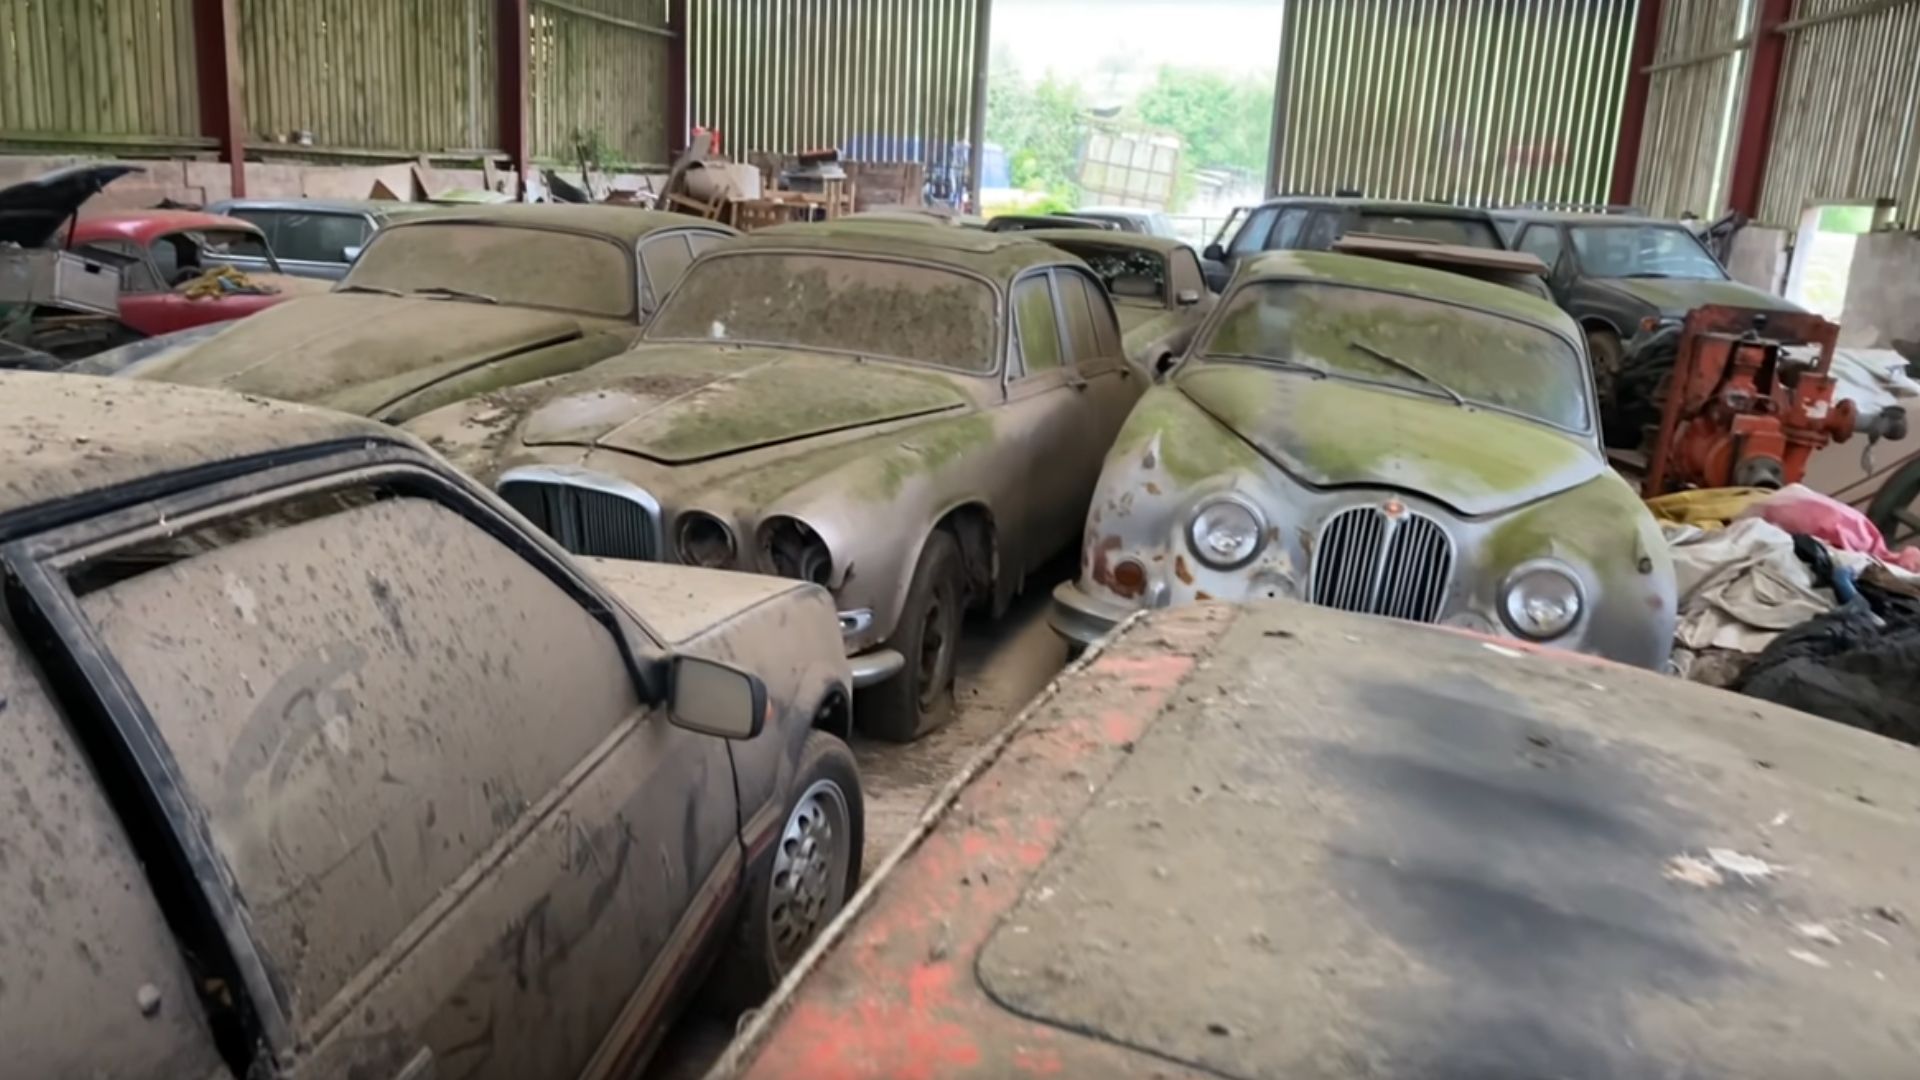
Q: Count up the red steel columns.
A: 5